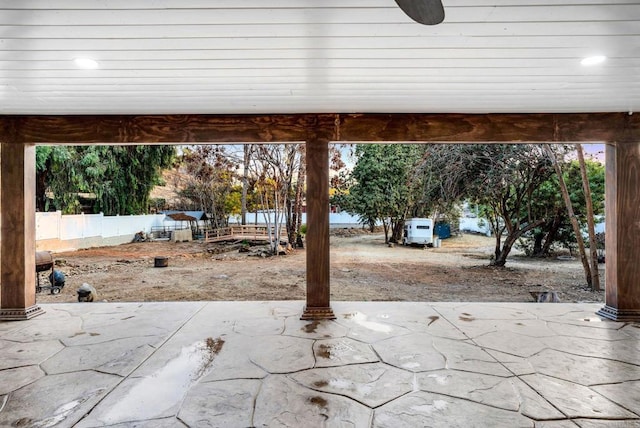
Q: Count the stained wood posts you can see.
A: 3